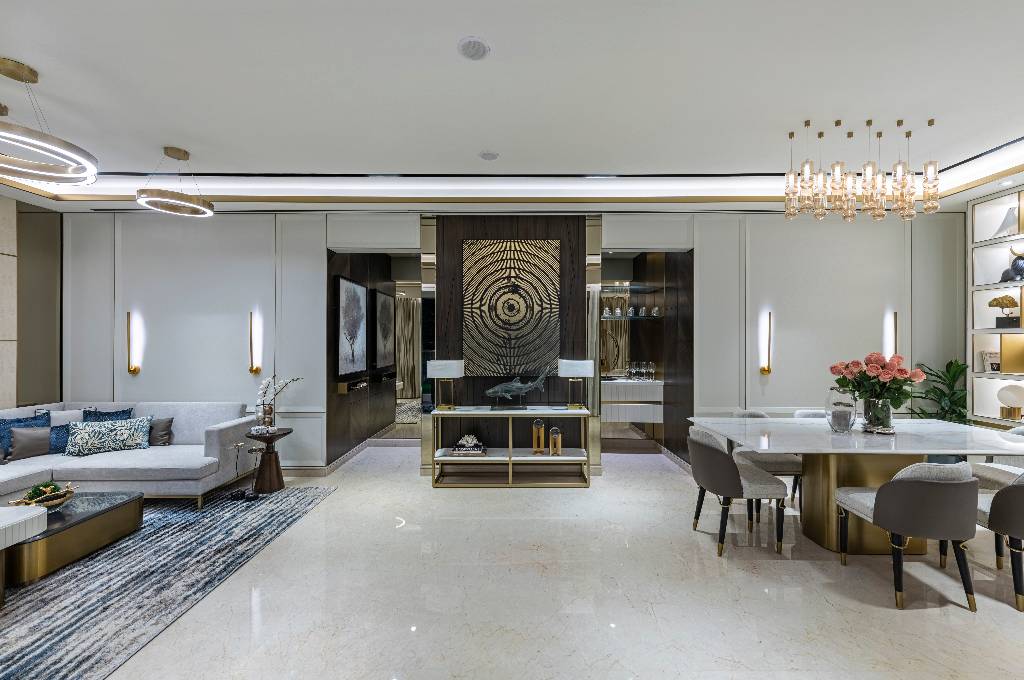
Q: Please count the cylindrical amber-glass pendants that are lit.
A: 10